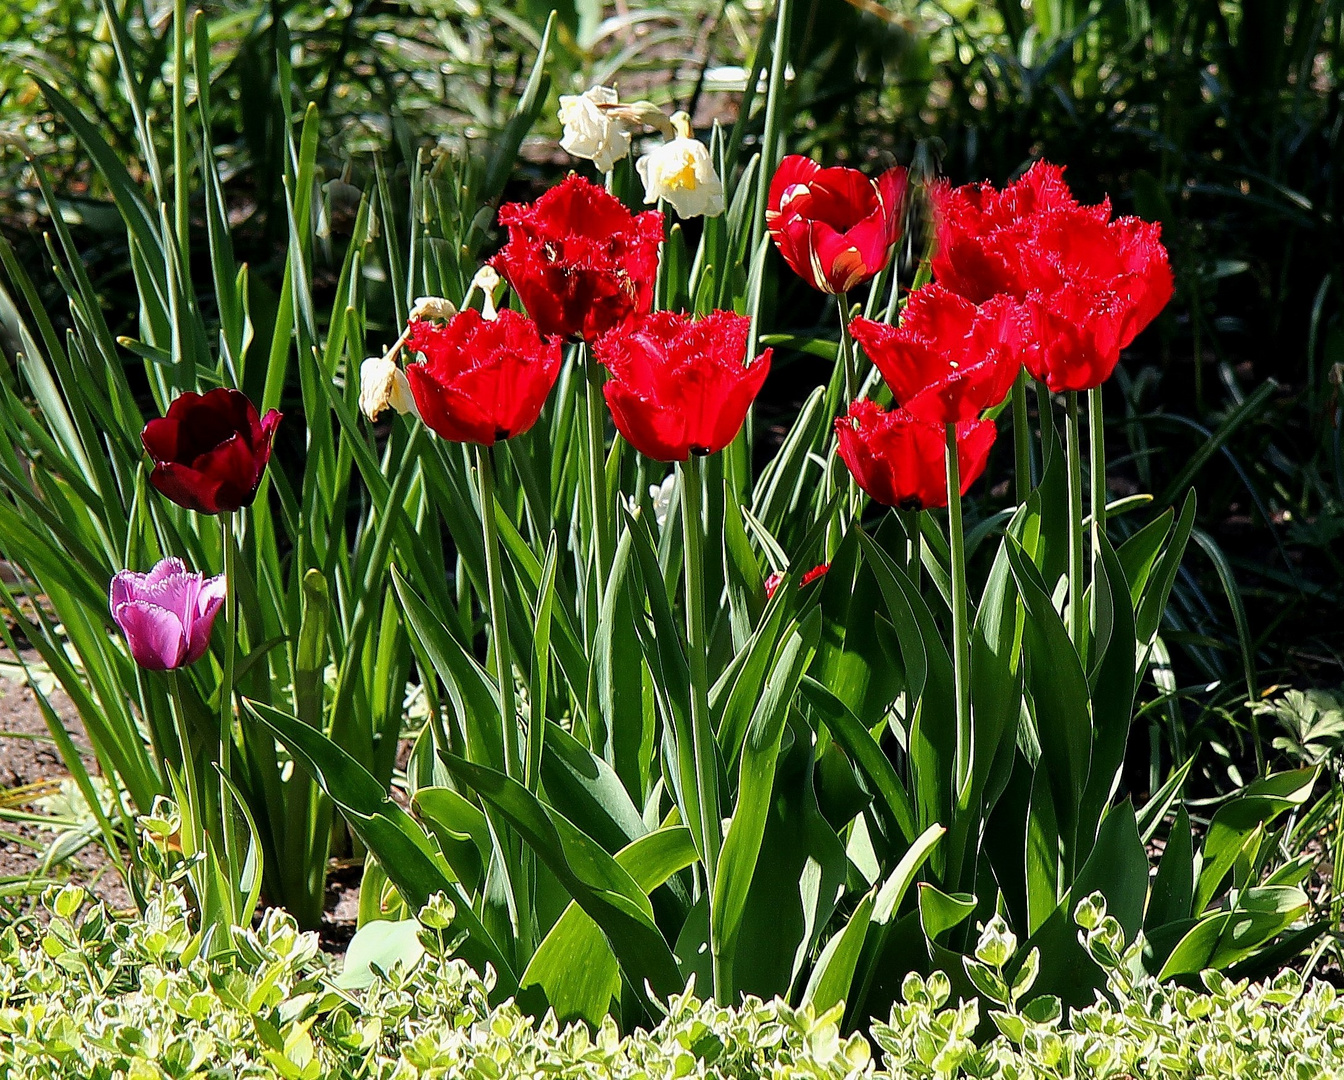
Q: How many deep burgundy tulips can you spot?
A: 1